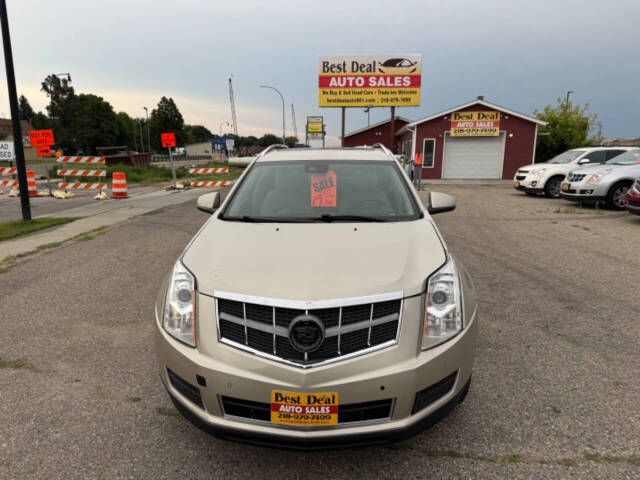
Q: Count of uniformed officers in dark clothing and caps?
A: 0